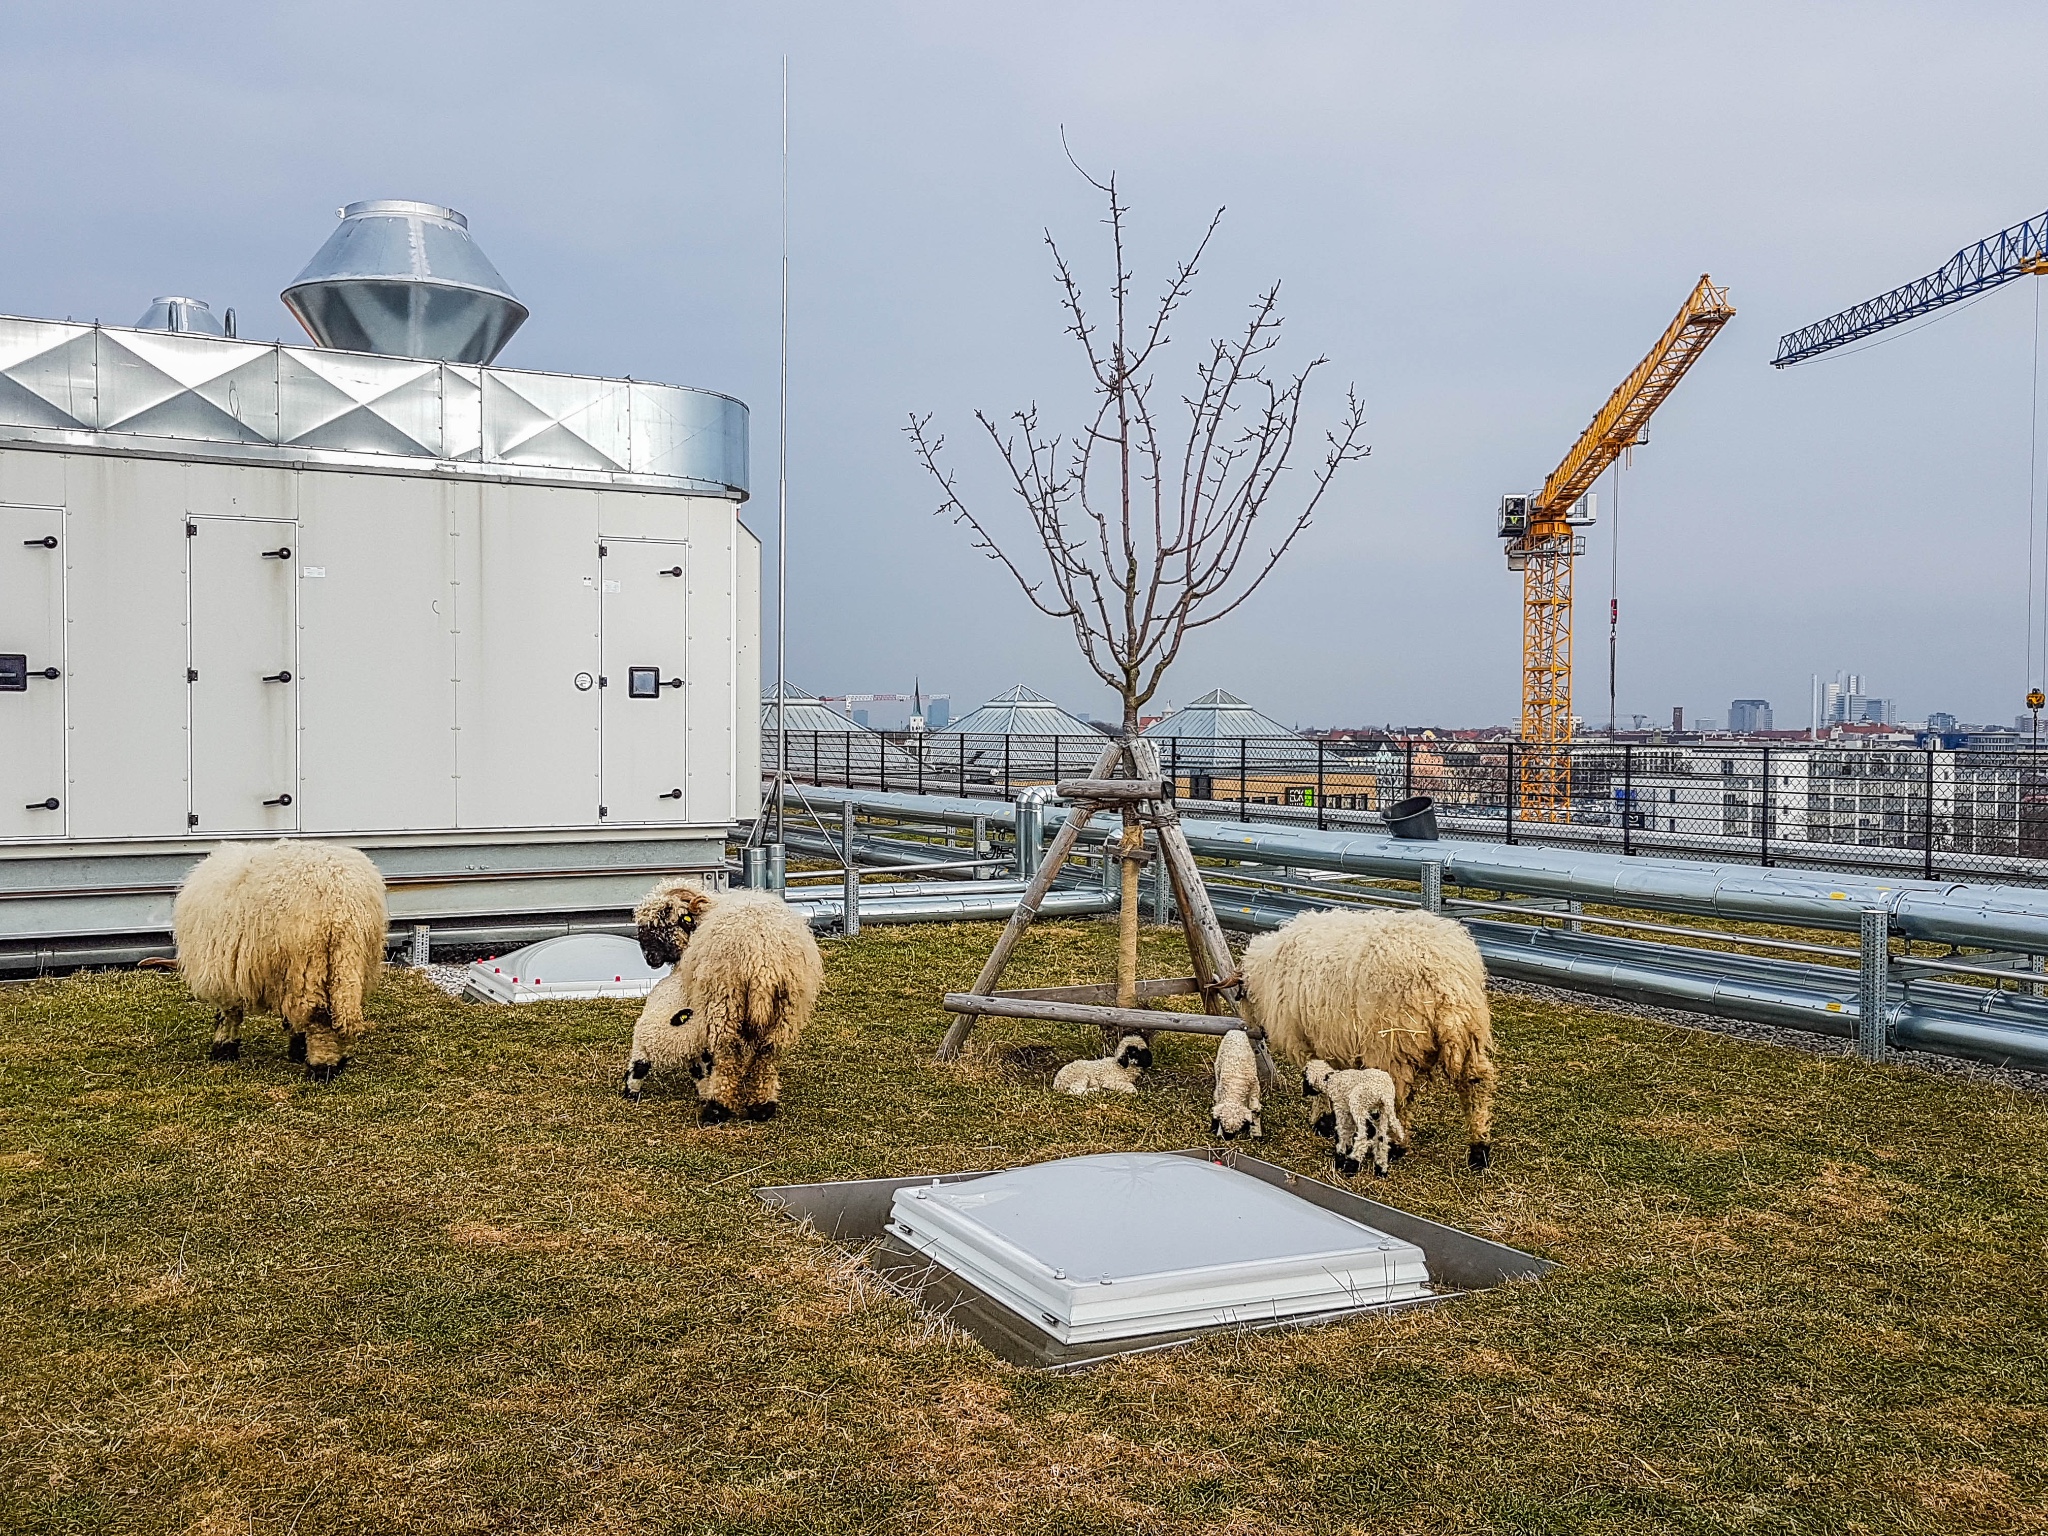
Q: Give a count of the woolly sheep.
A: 7